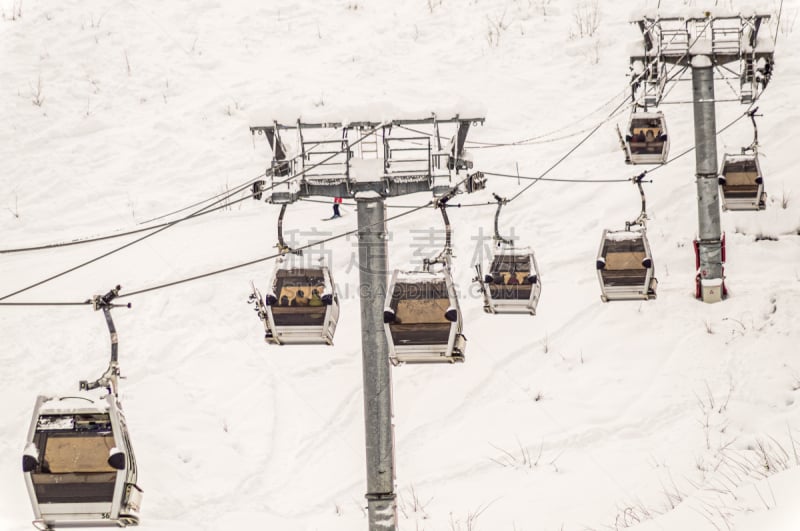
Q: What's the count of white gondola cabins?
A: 7